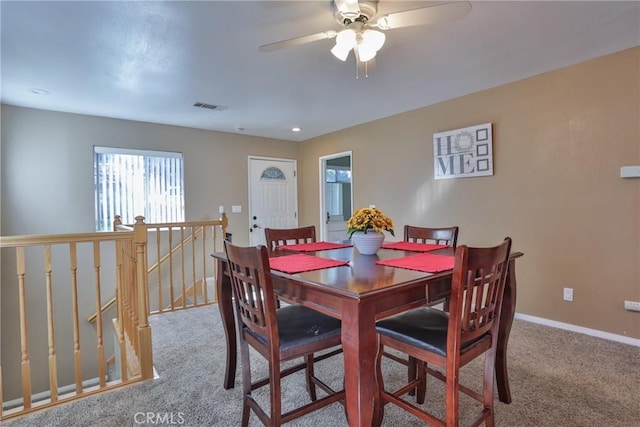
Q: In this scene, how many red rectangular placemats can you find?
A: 4